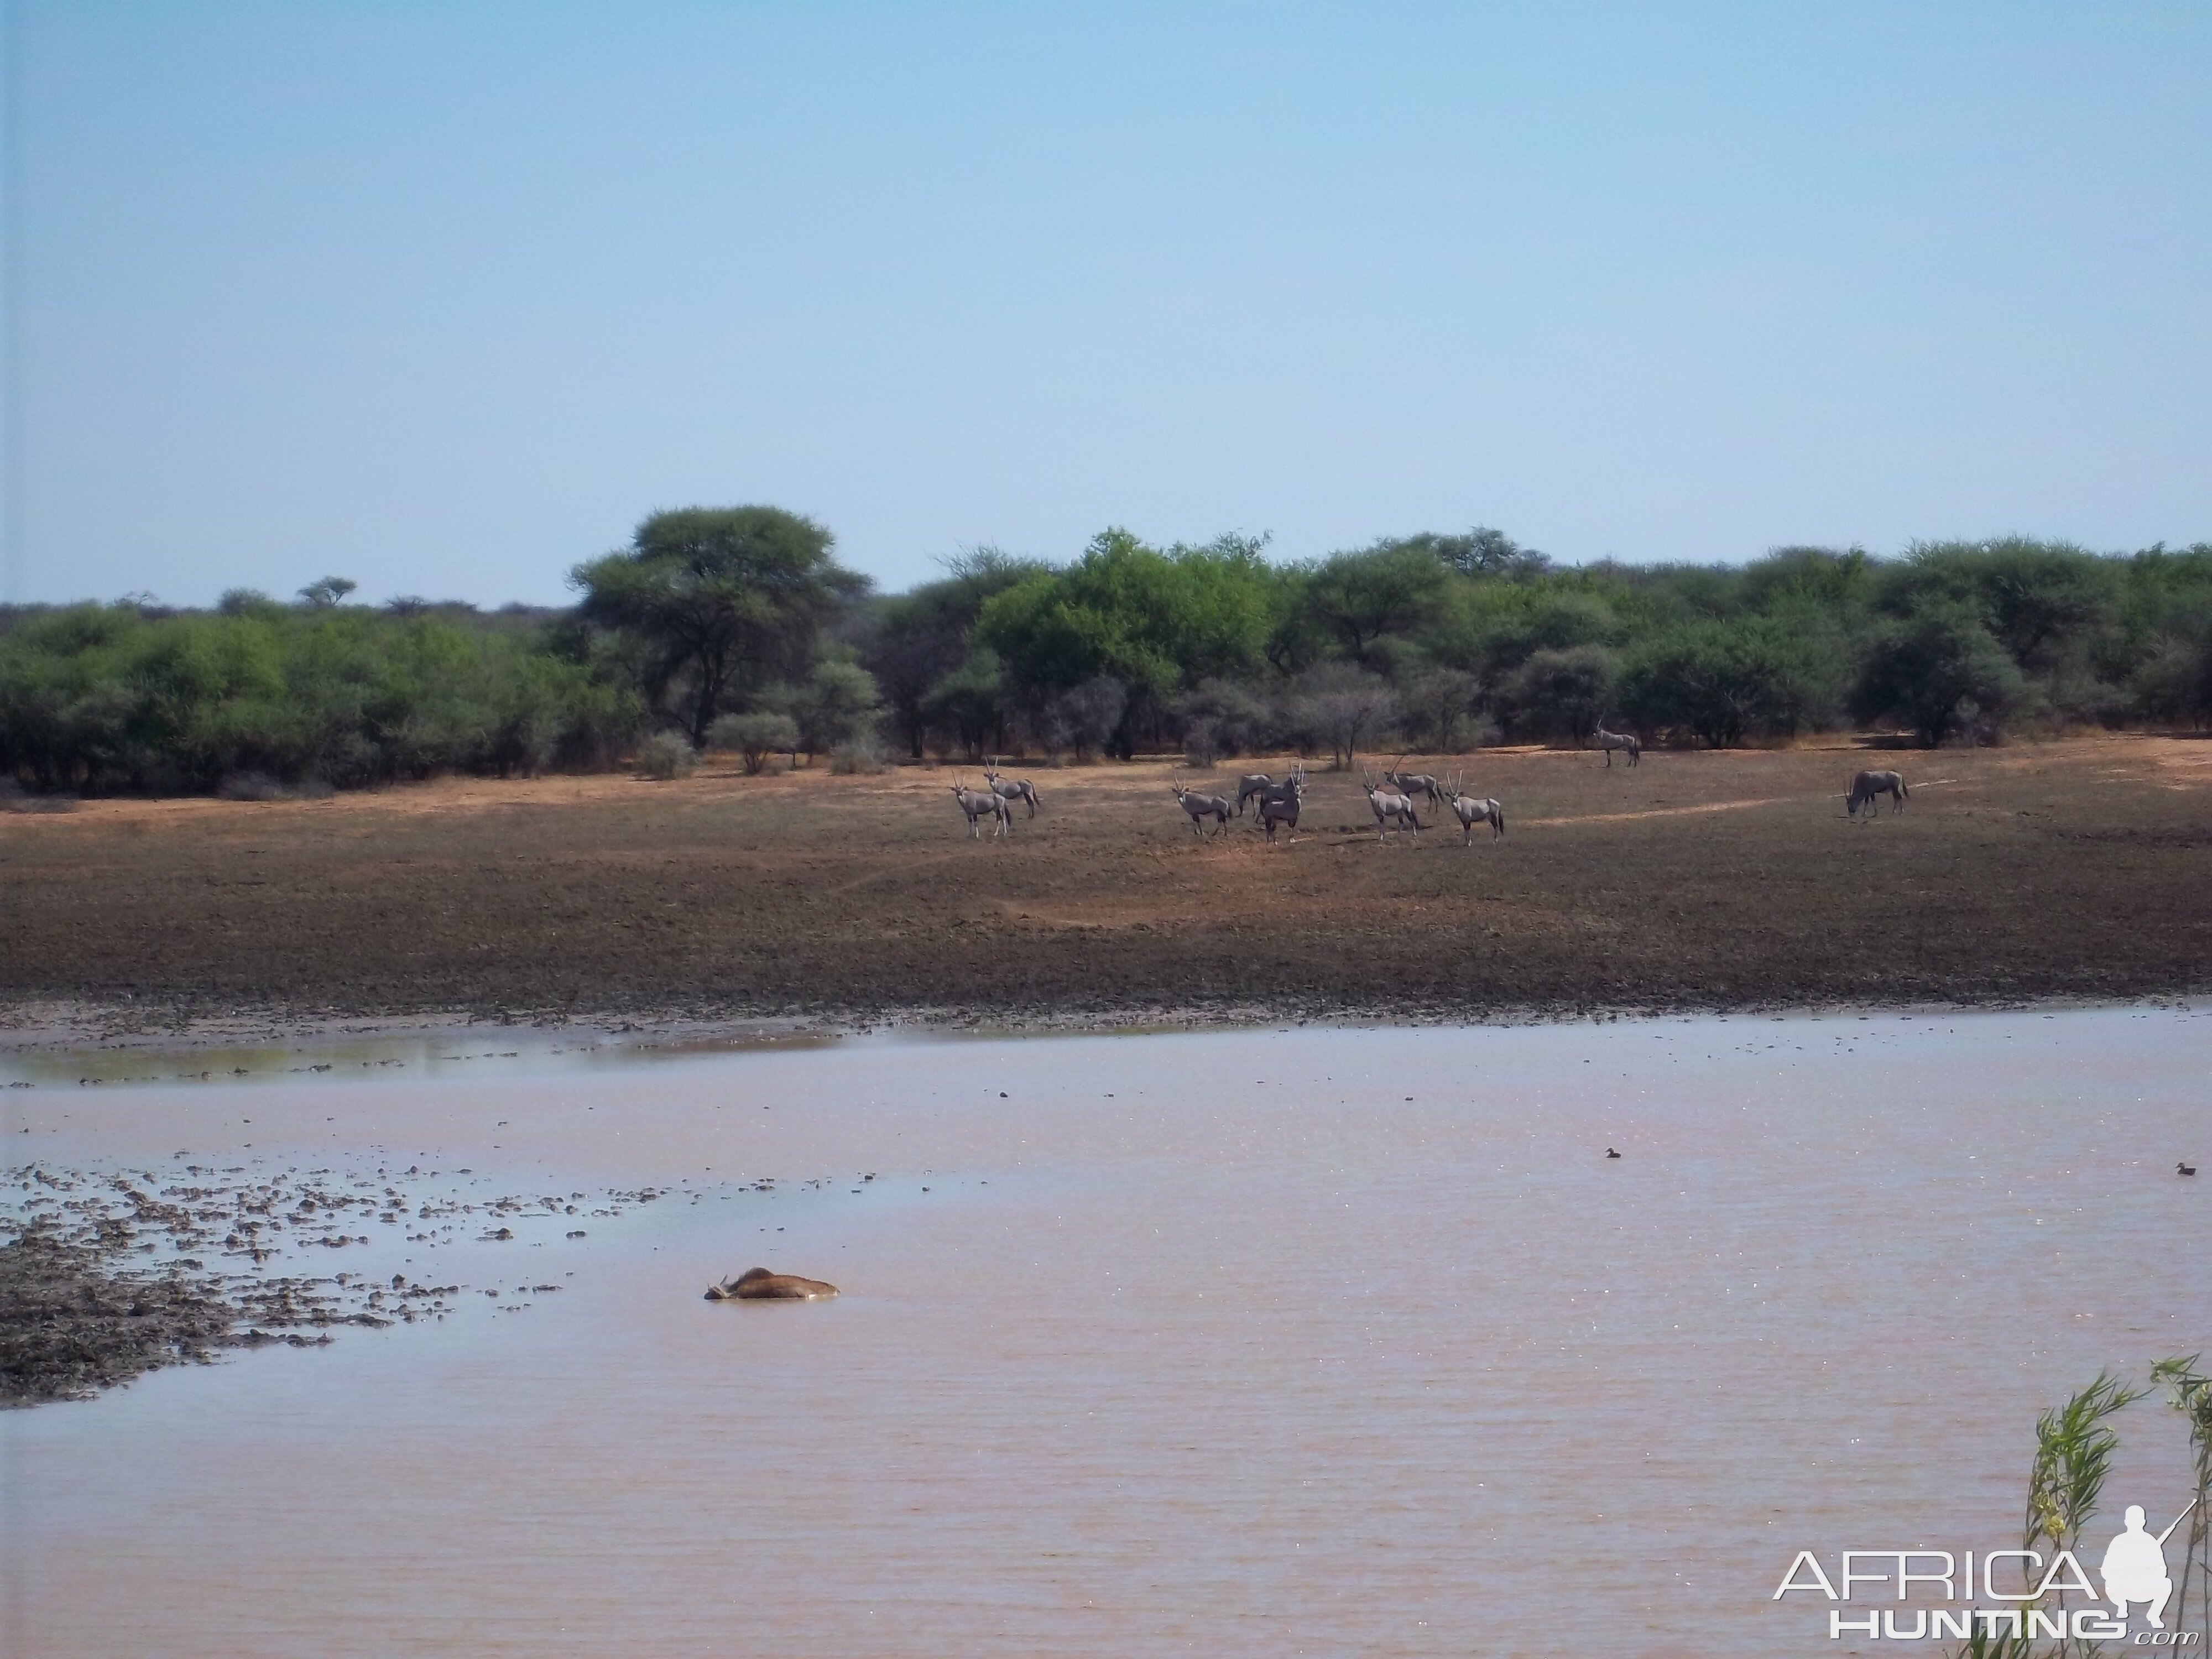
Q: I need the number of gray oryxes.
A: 11